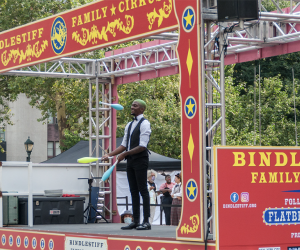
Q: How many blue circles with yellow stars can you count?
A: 3